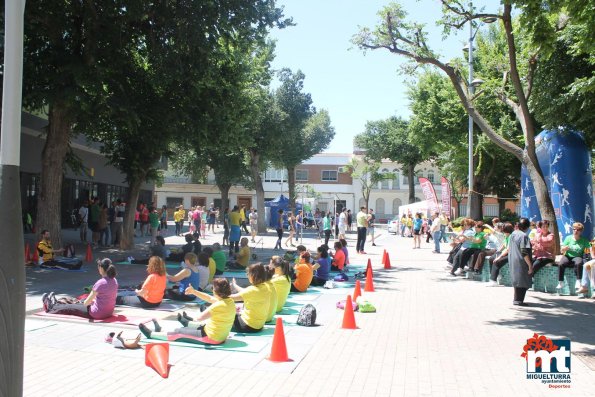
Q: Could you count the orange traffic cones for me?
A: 11